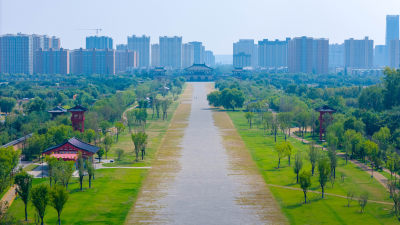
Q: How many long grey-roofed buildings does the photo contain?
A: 1